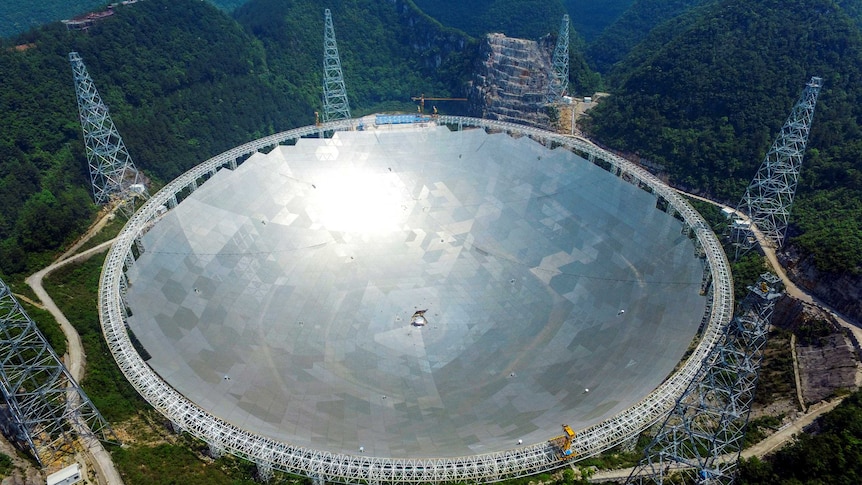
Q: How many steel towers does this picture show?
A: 6